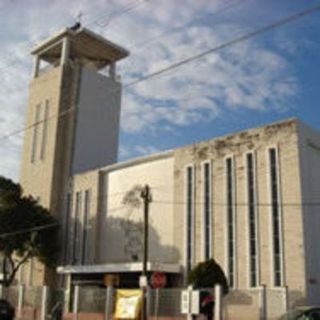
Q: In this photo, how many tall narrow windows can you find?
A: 10